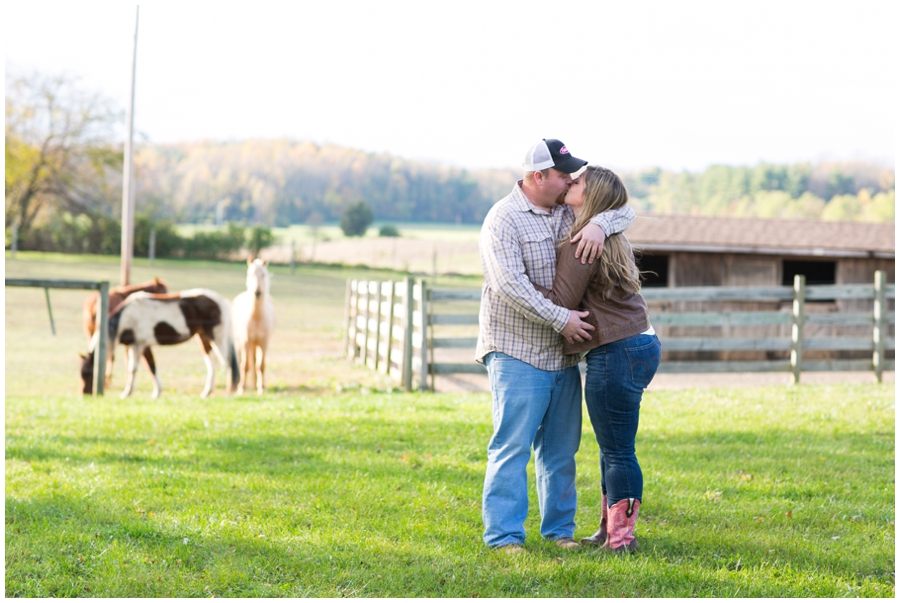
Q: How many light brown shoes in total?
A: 2